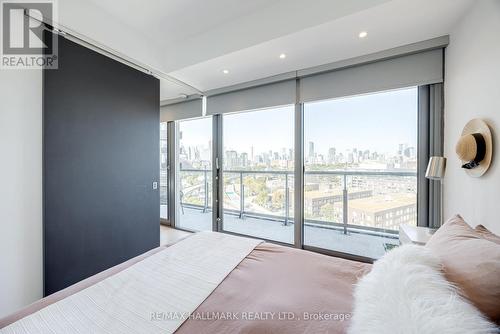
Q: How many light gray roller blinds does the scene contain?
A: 3